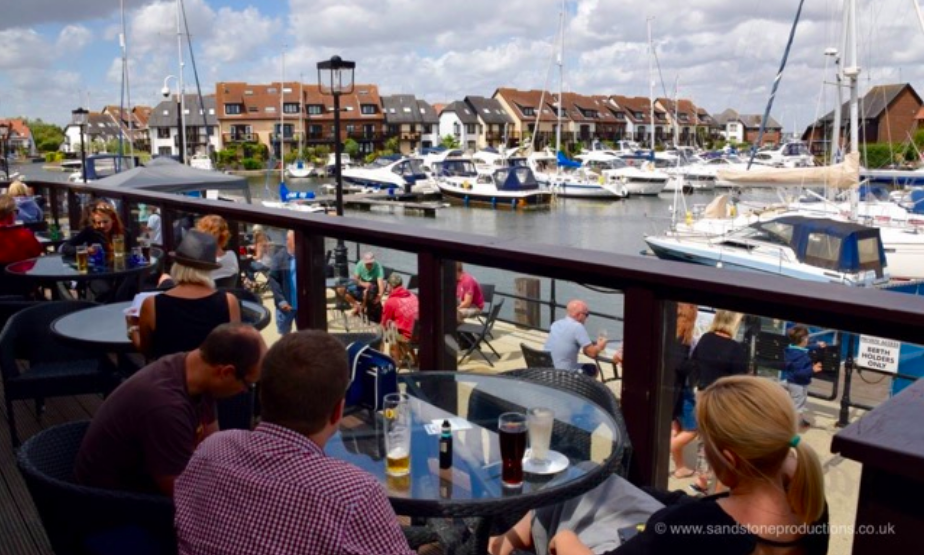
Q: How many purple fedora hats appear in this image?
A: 0